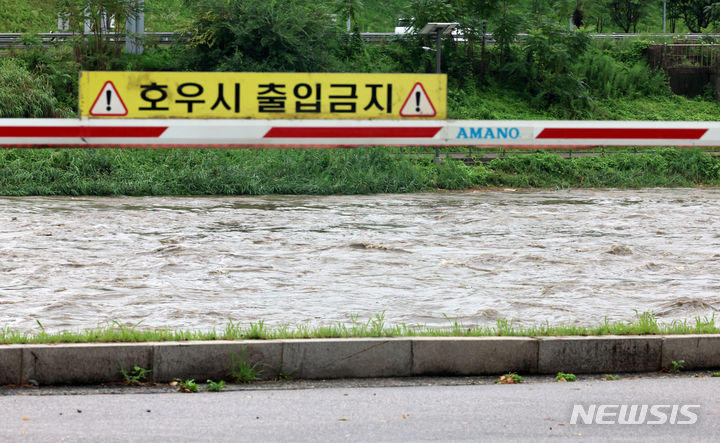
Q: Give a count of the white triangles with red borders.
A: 2